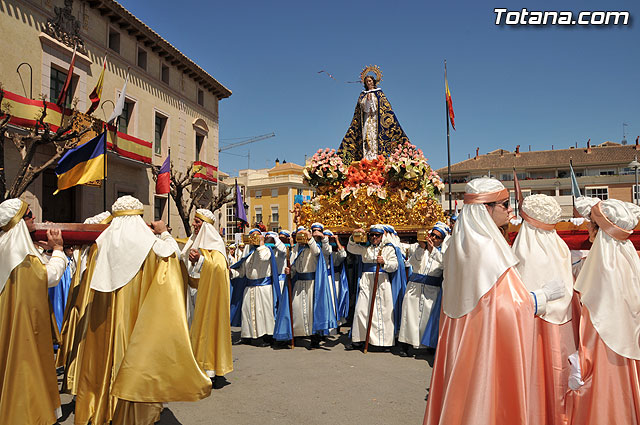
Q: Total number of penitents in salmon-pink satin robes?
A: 3